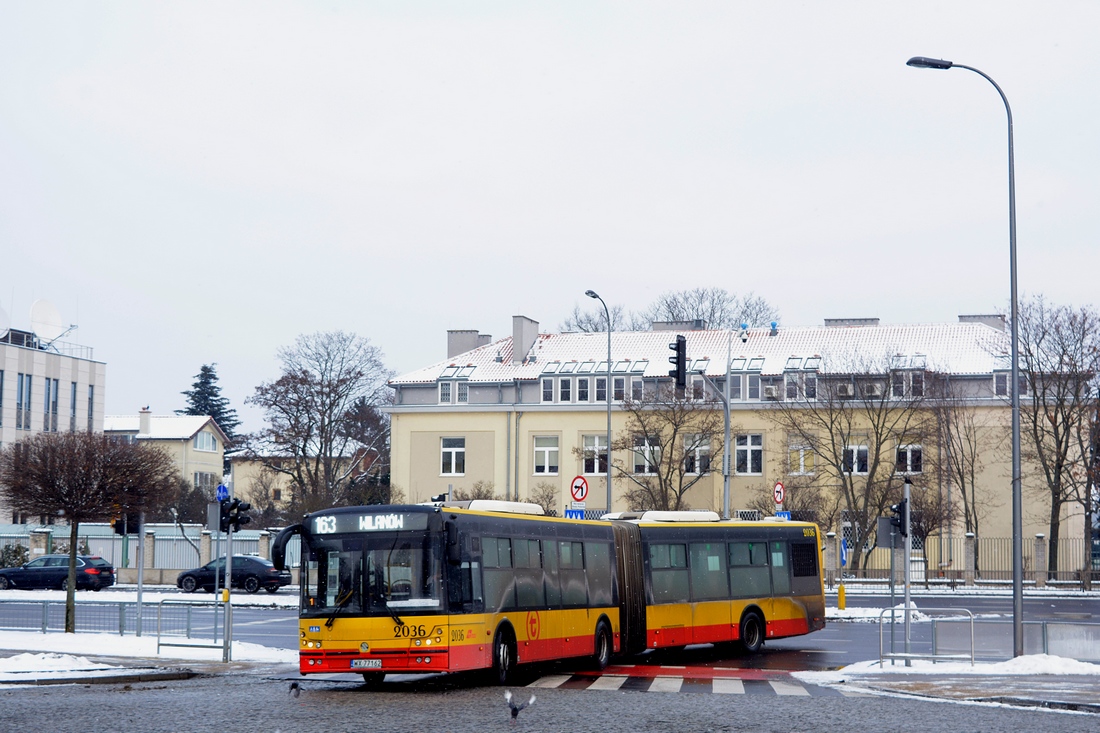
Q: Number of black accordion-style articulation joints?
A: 1